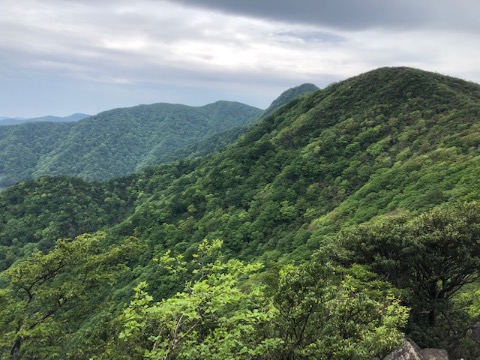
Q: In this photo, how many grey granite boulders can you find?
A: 2